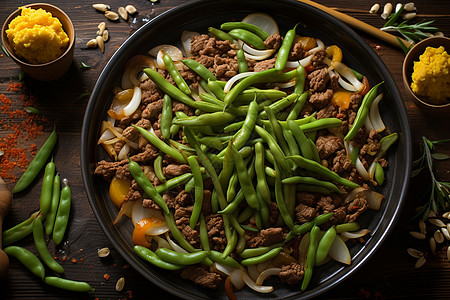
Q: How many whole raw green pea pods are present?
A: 8